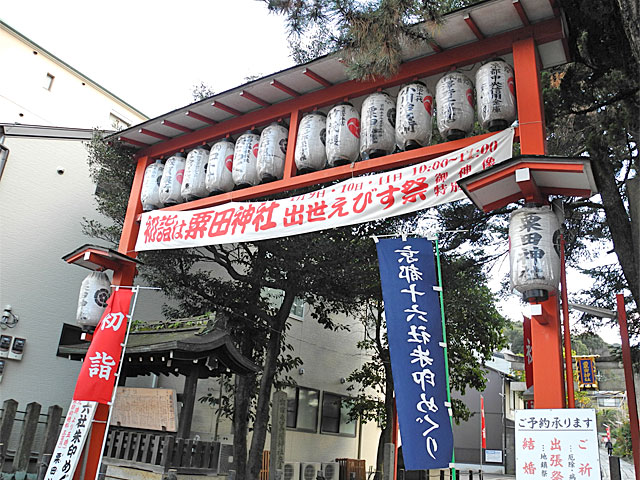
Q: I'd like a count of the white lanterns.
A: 14